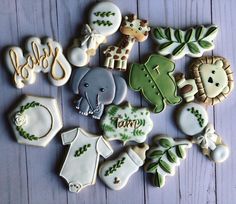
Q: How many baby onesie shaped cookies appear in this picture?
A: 2